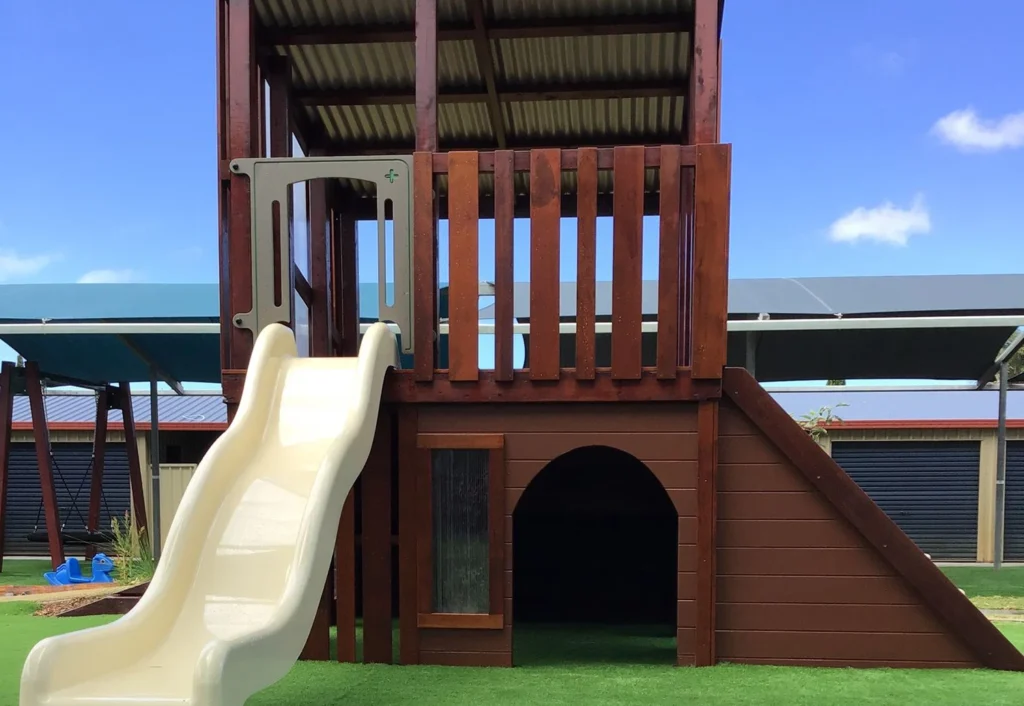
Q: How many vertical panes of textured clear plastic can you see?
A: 1